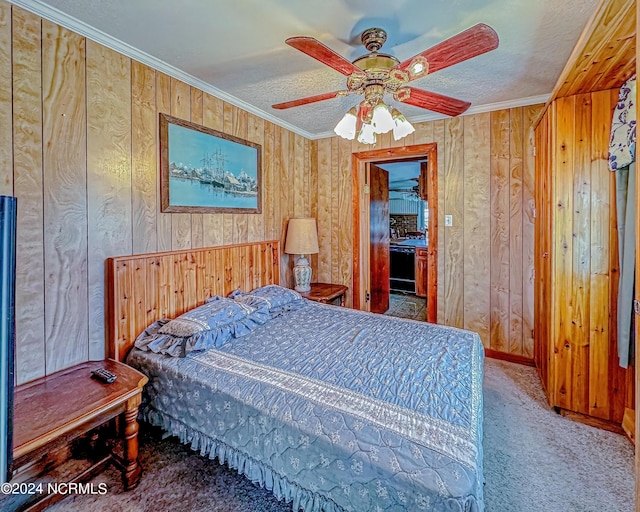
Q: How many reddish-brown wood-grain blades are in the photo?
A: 5